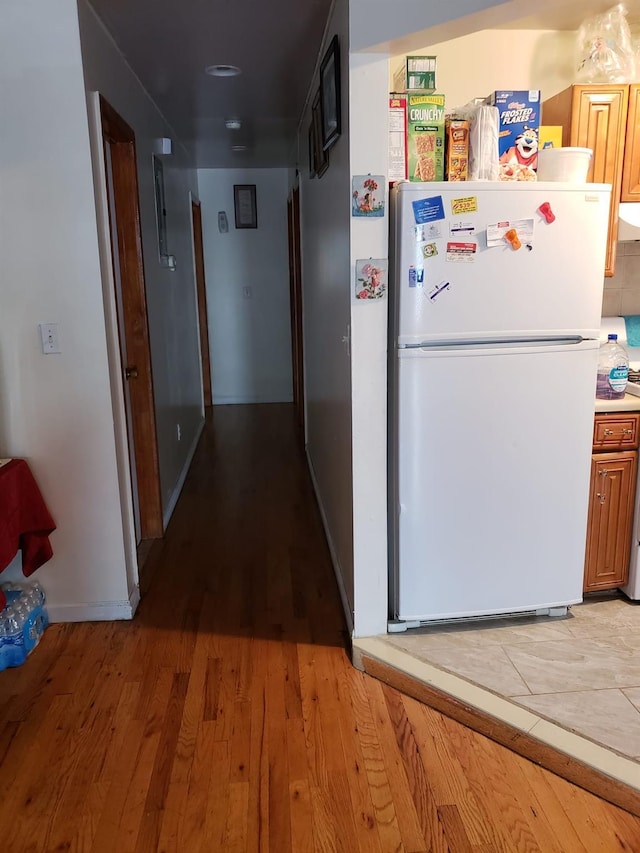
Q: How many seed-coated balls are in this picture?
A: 0